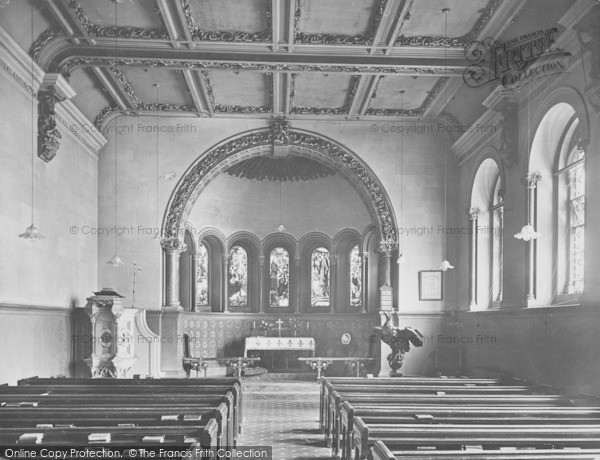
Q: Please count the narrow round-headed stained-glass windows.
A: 5